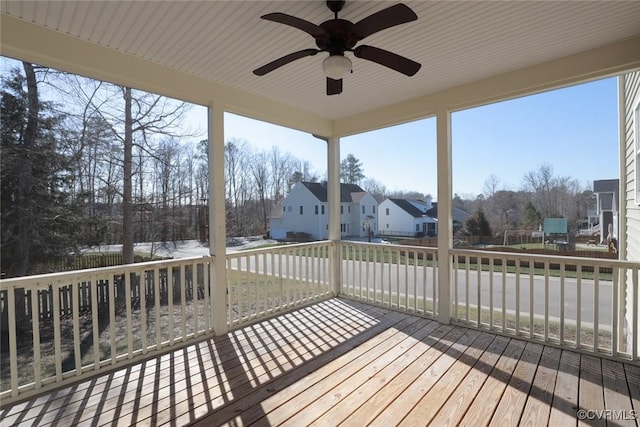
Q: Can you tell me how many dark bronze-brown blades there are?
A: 5